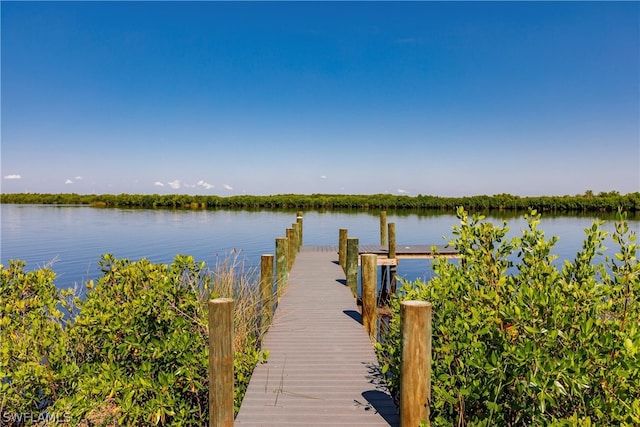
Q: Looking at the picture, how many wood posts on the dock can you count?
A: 12